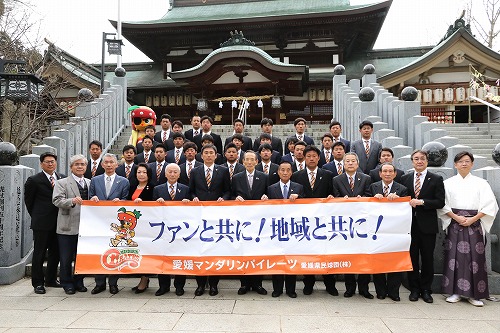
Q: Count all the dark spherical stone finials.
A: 9